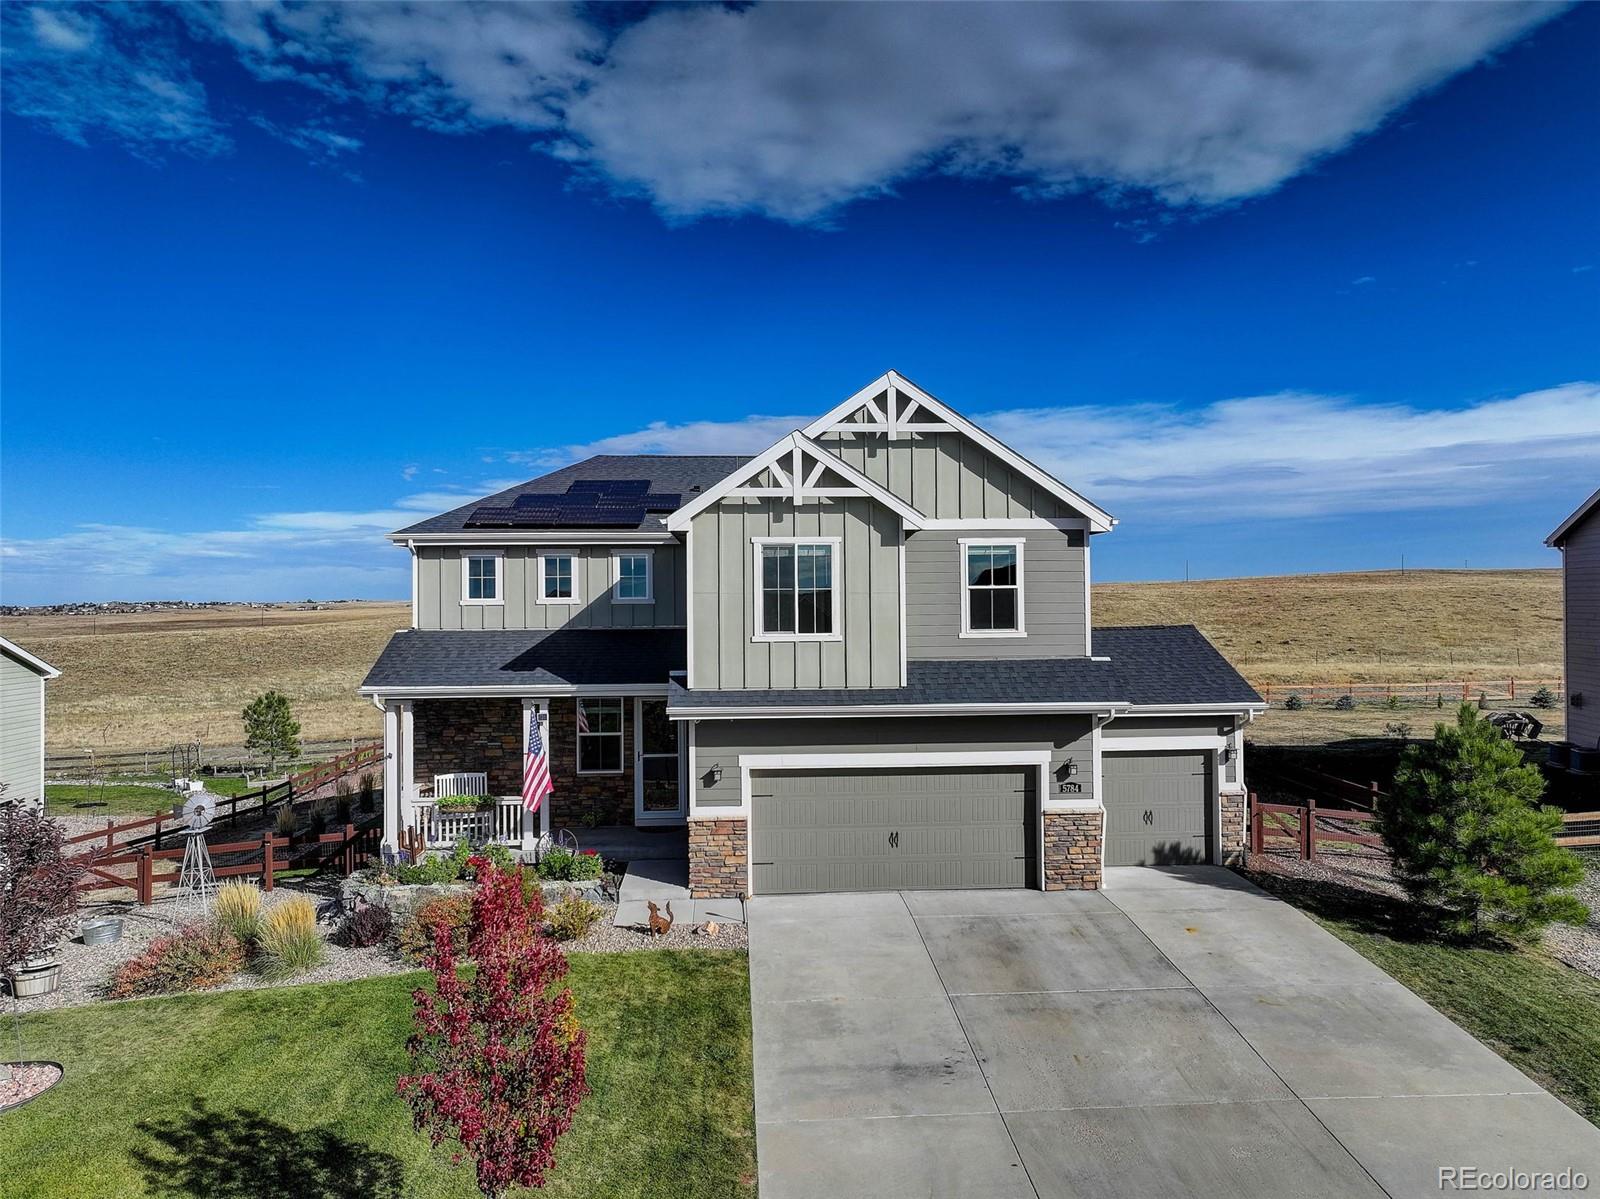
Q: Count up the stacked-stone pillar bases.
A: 3